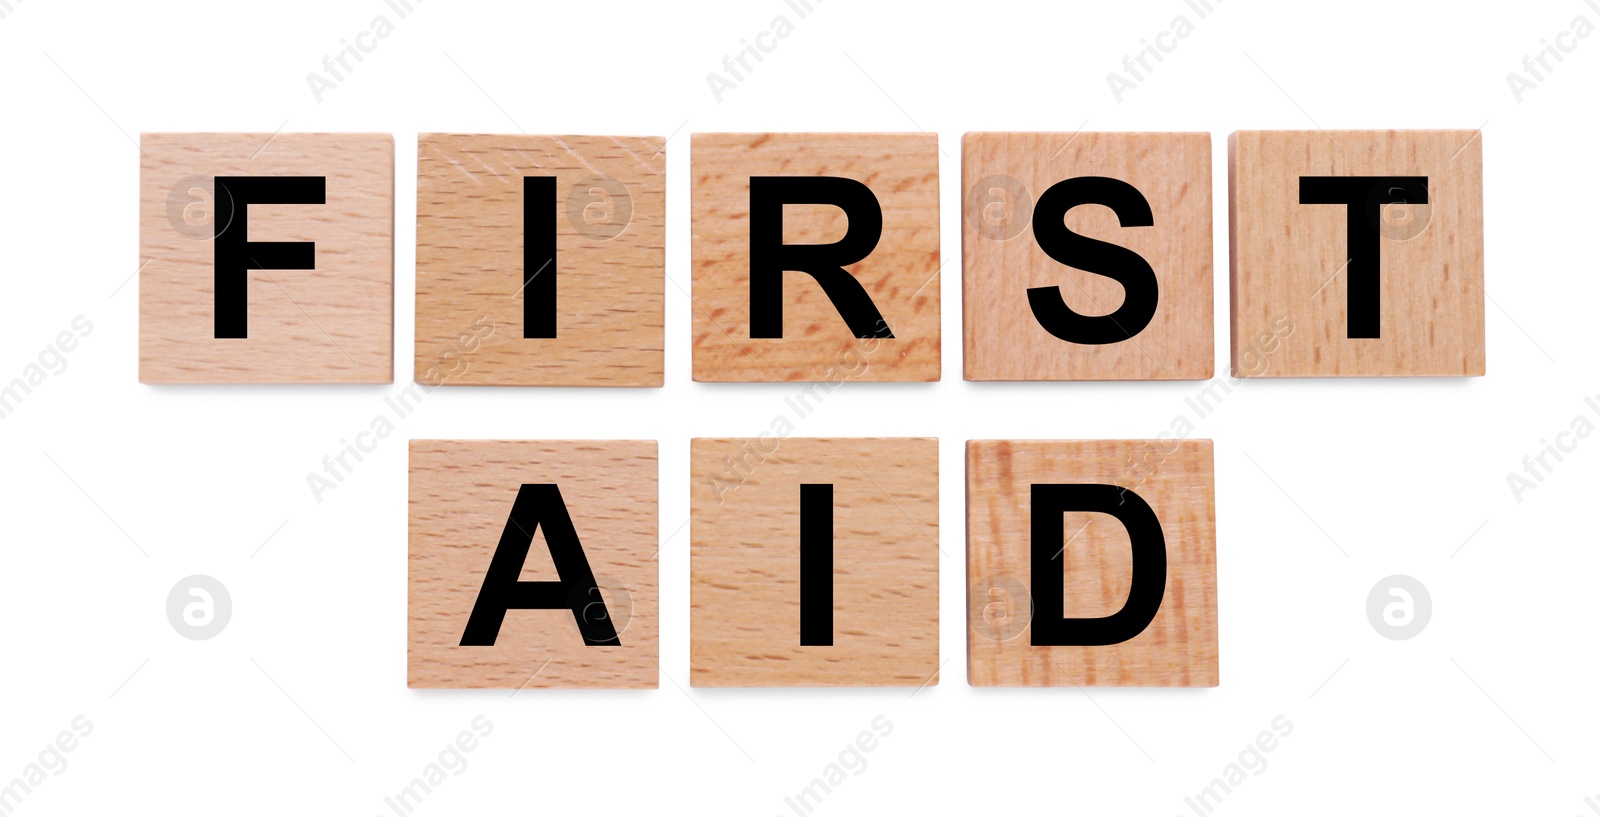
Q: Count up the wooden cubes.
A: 8